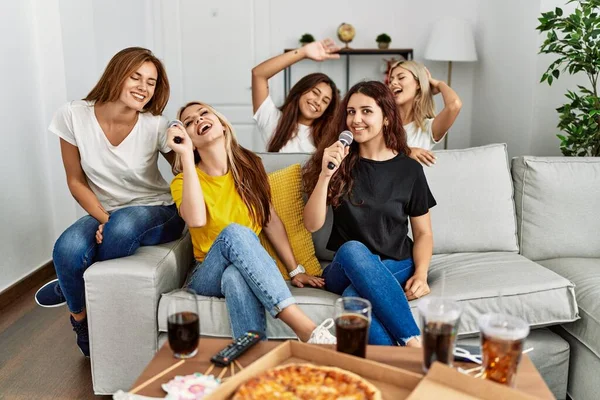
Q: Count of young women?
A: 5